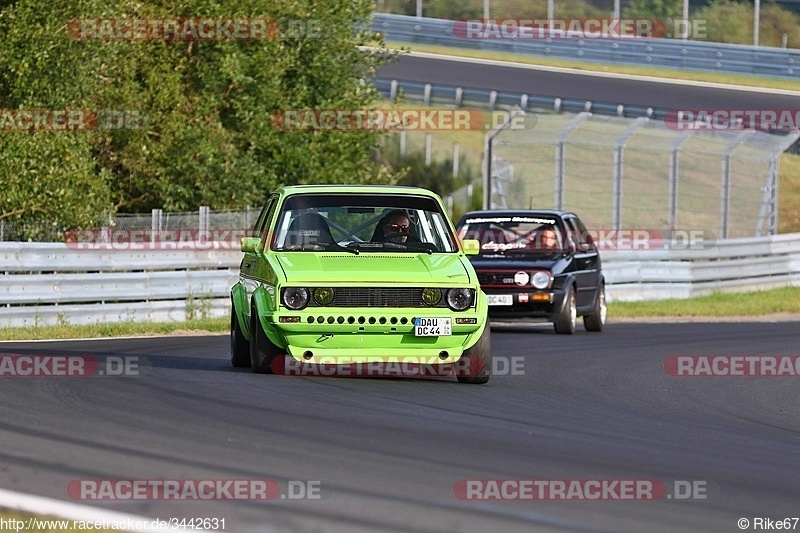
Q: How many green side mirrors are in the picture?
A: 2